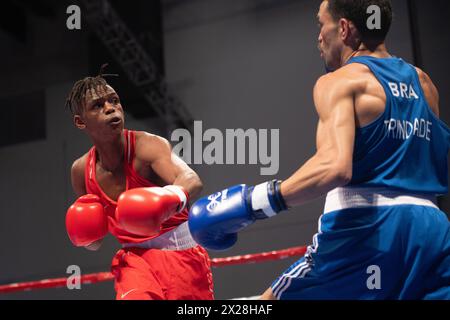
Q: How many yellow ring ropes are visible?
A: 0